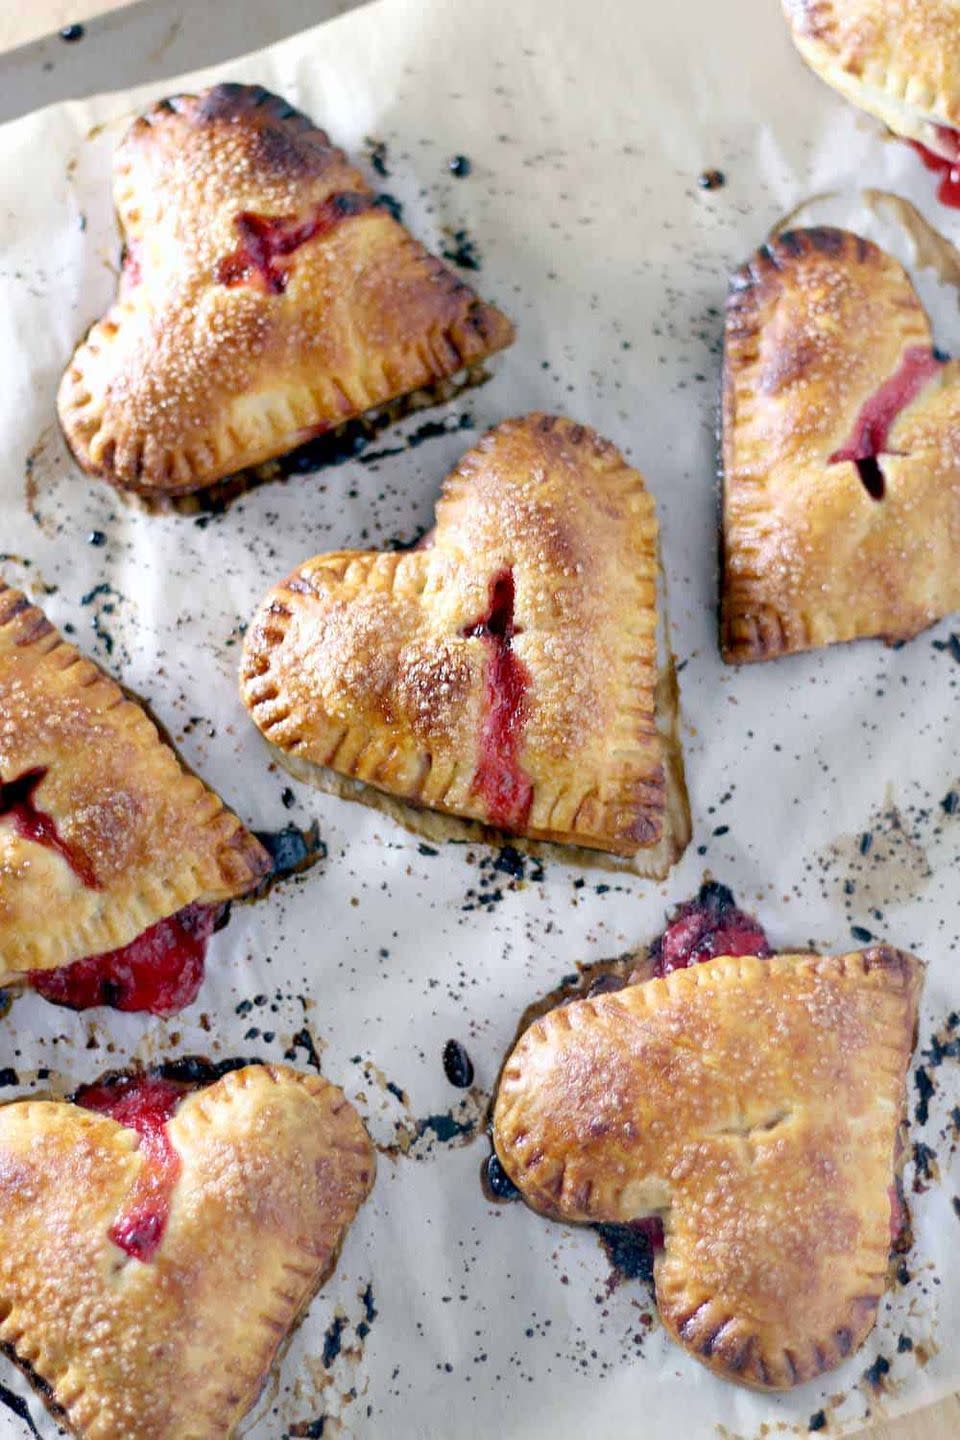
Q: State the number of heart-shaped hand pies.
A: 7